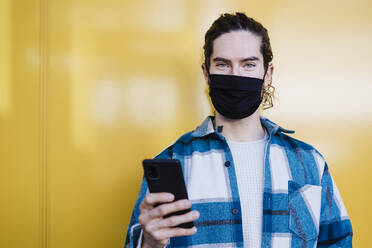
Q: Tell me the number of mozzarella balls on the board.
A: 0